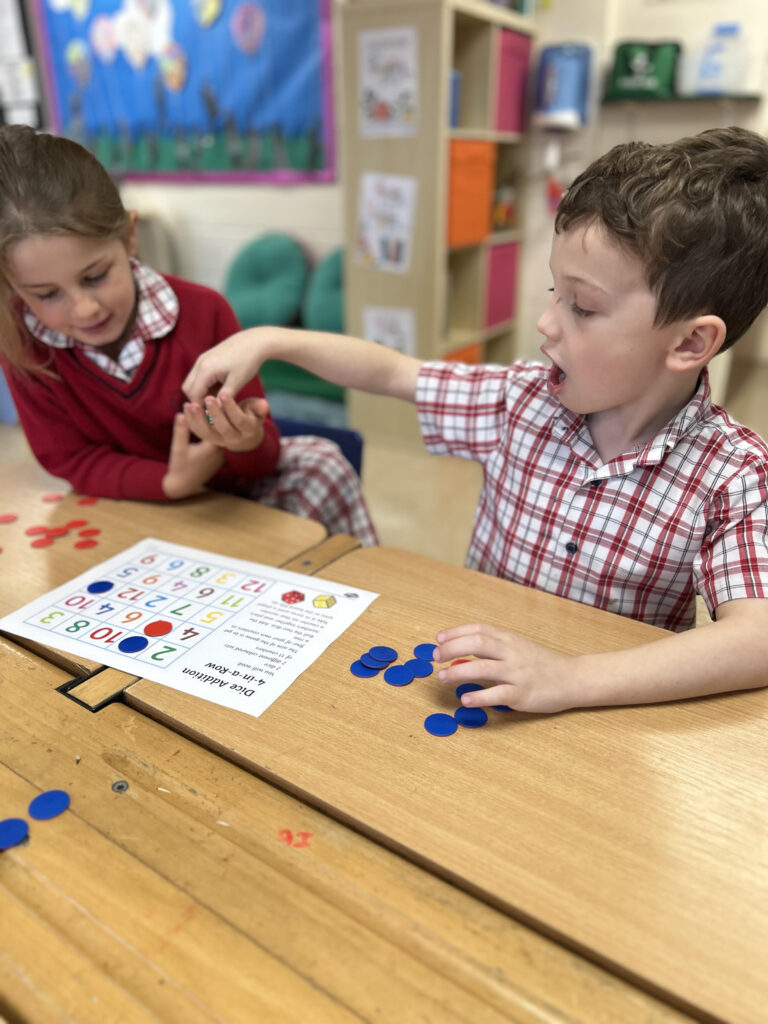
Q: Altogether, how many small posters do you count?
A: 3